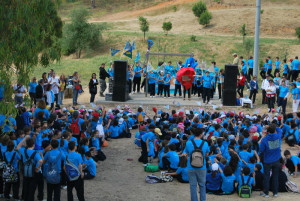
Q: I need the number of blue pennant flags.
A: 6